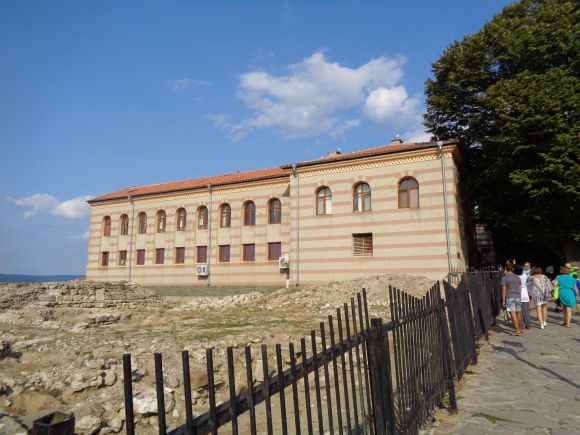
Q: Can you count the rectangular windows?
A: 10